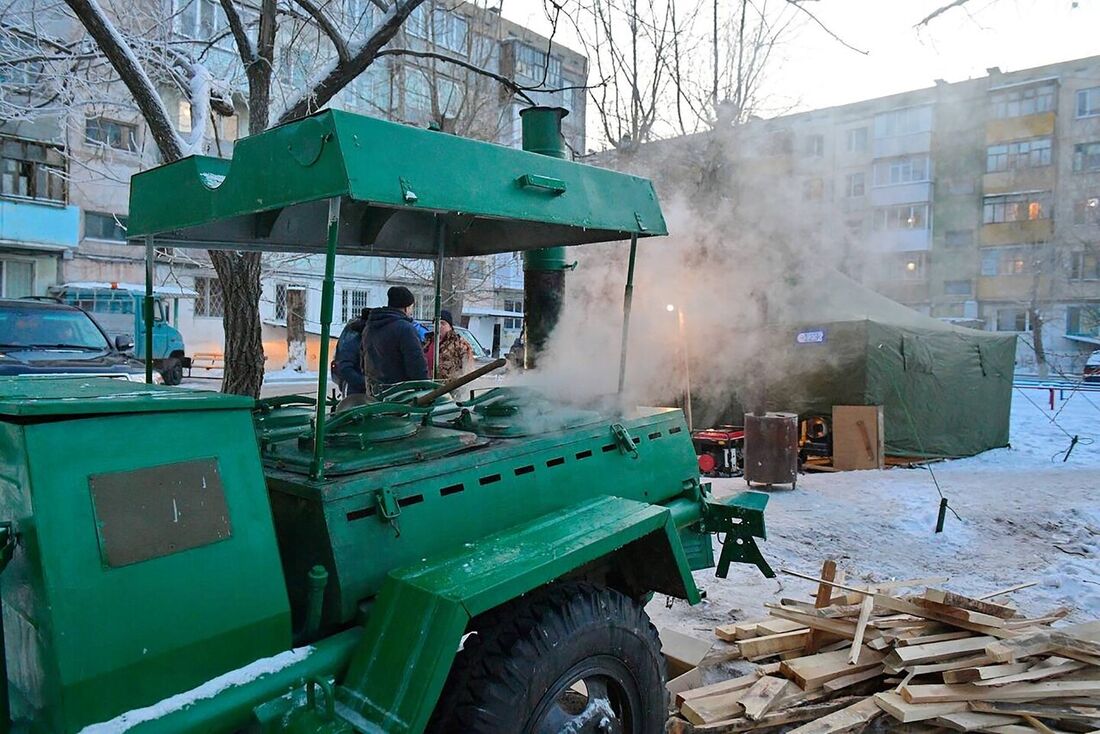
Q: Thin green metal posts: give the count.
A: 4